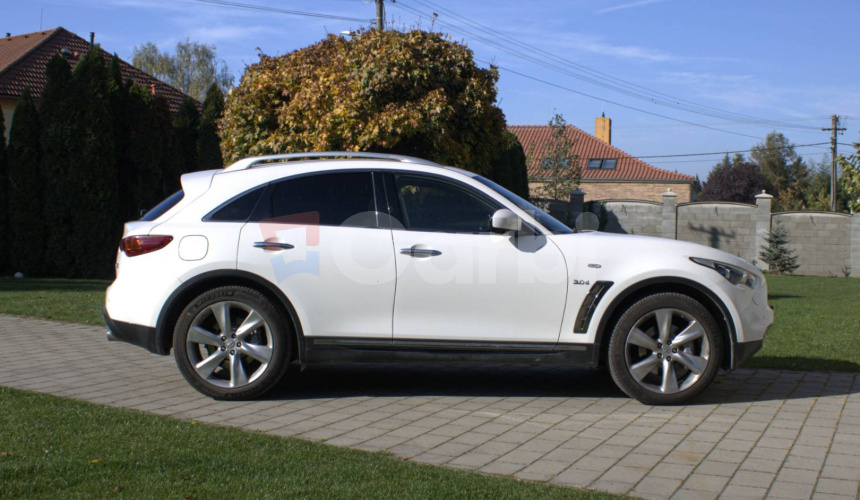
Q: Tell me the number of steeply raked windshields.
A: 1